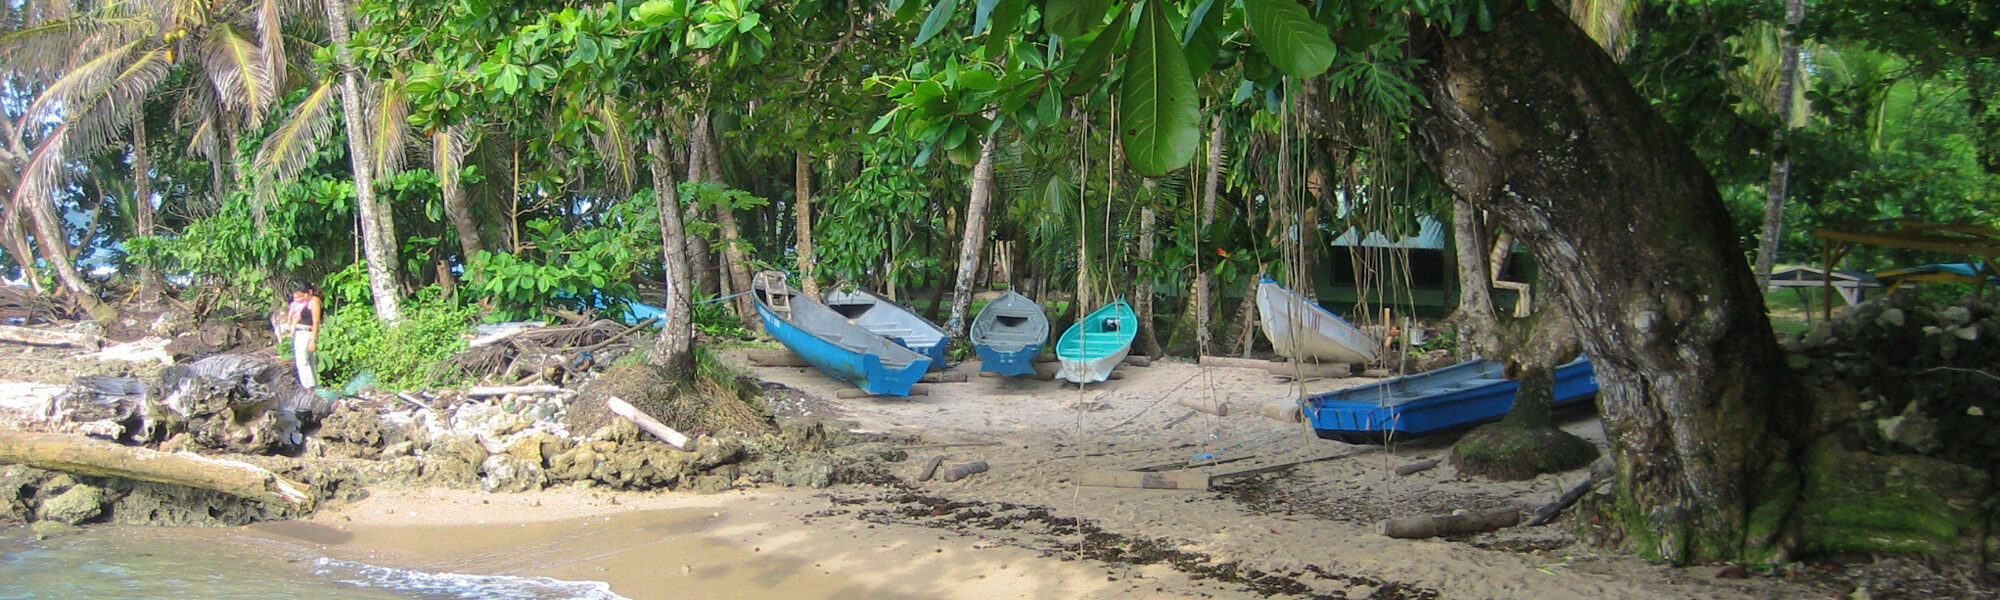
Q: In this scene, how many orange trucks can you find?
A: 0